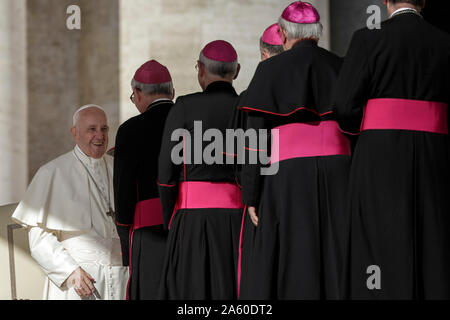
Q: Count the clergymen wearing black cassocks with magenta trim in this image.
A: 5